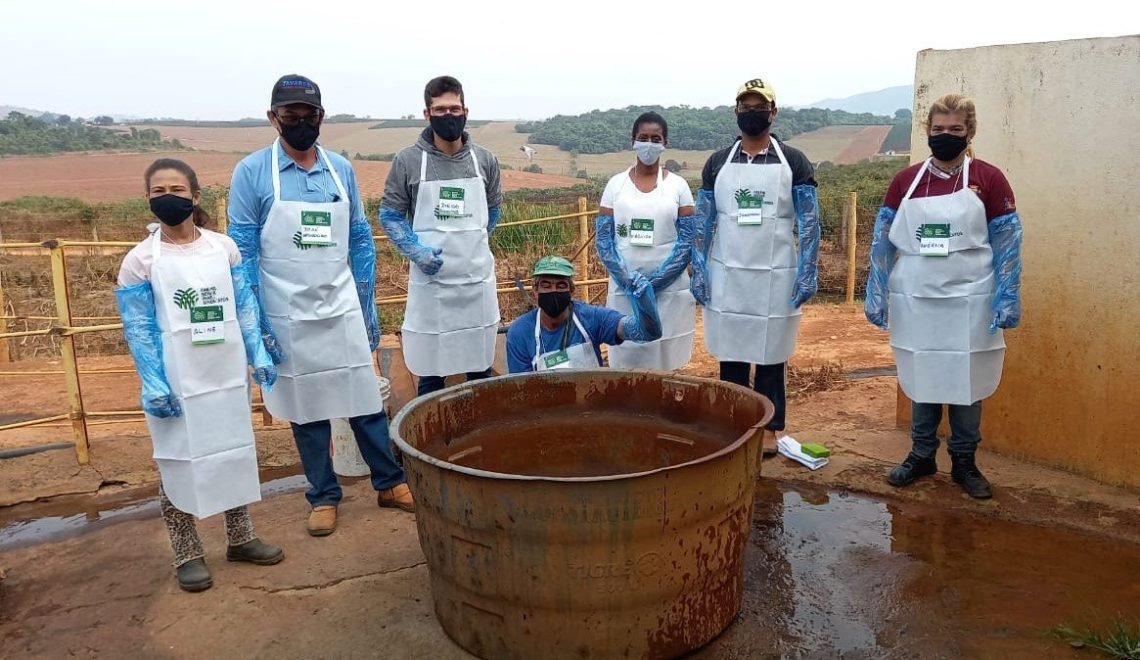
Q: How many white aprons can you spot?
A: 7